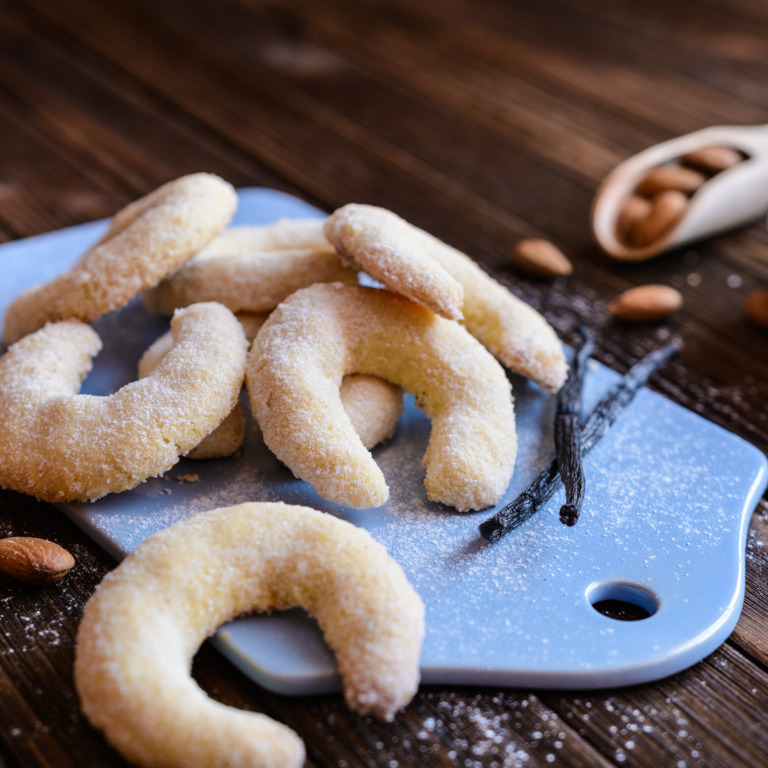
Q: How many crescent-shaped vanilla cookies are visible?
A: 7